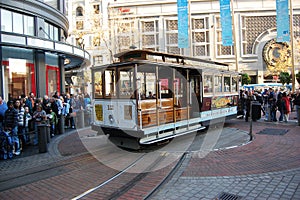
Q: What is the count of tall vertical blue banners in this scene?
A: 3